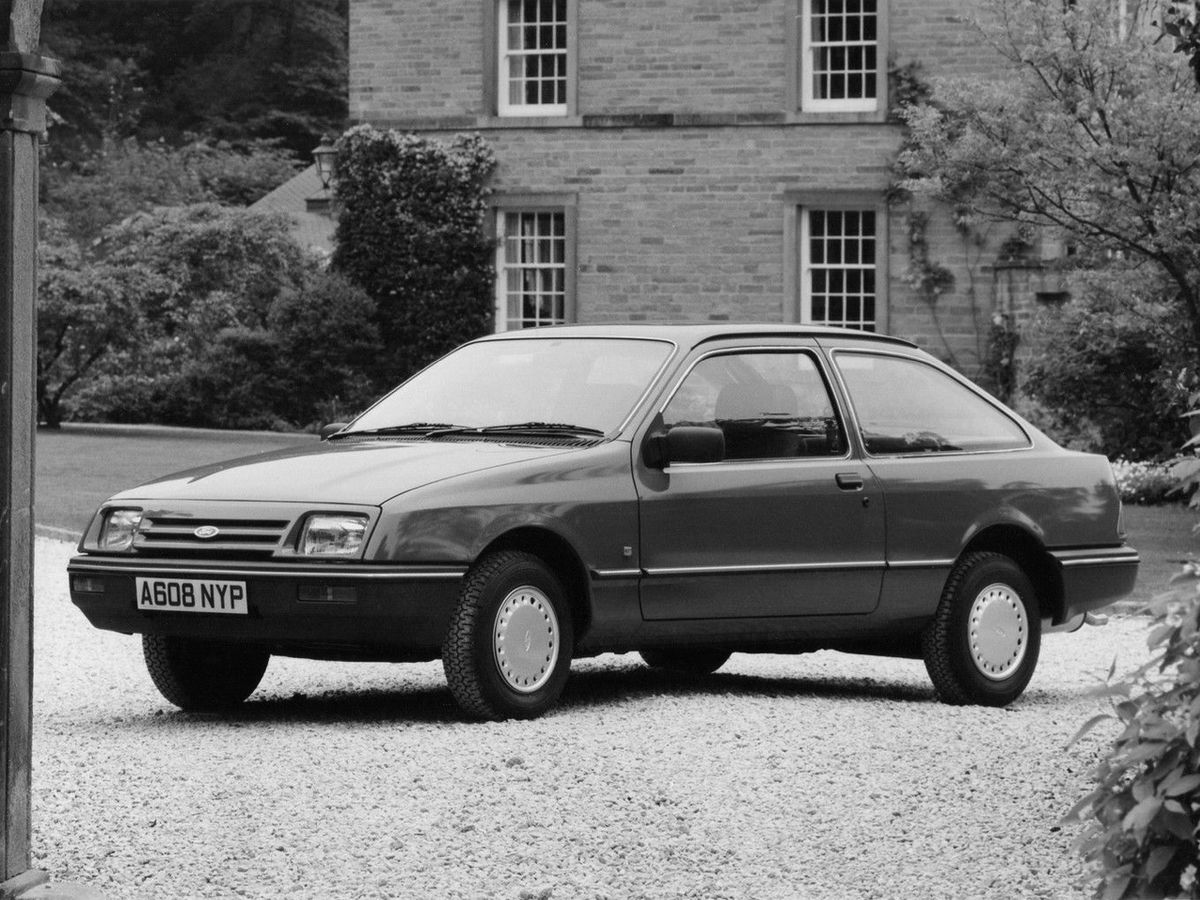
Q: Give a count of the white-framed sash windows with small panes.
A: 4